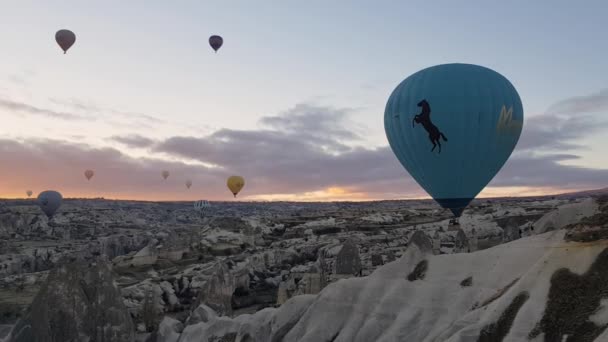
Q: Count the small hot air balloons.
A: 9